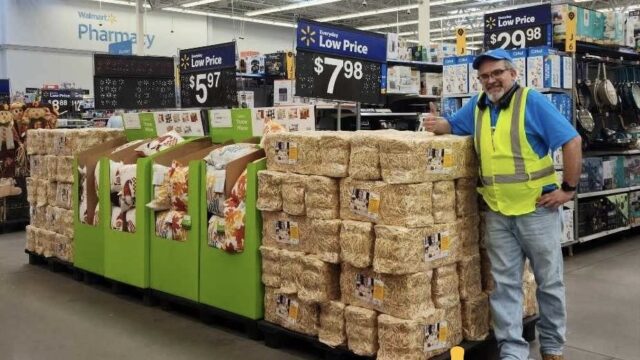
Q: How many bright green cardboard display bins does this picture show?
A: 4